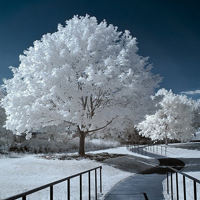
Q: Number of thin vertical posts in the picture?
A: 12